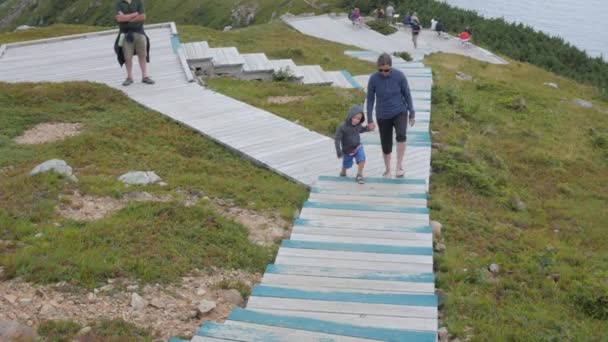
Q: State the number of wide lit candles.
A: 0